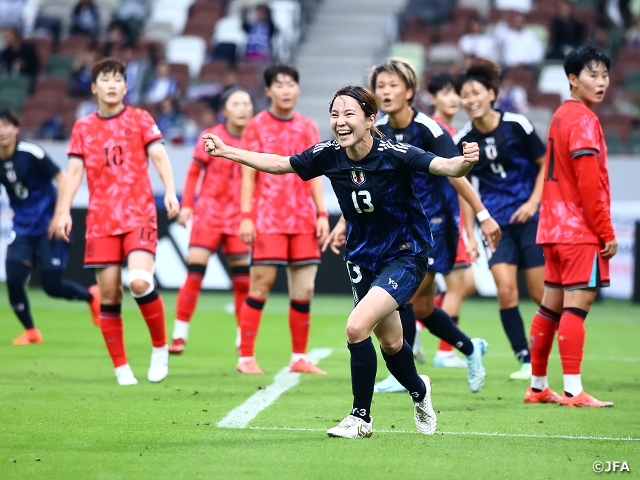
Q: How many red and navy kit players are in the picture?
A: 9